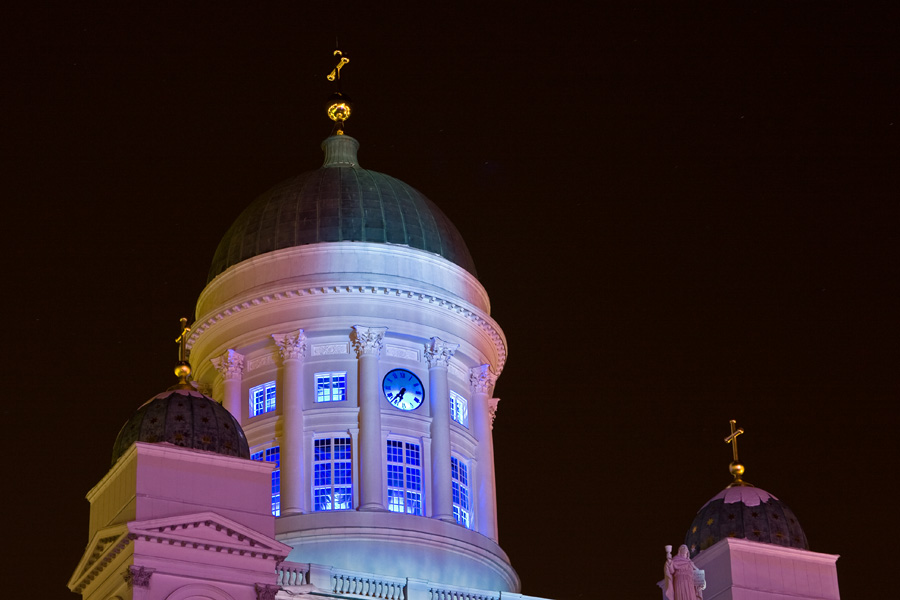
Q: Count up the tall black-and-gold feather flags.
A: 0